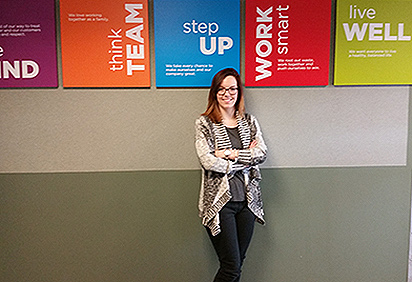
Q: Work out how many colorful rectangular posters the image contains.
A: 5